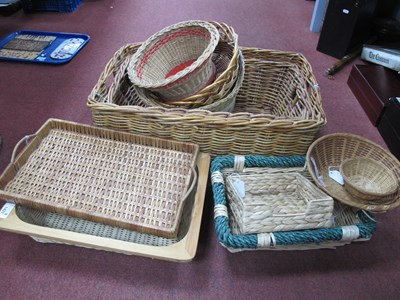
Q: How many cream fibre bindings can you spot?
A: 5